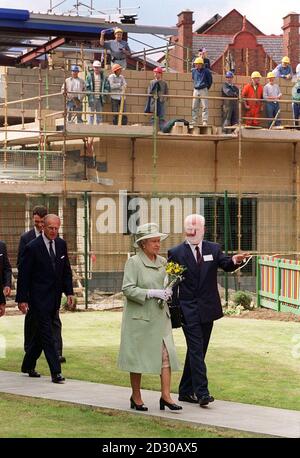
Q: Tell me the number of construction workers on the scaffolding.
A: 12